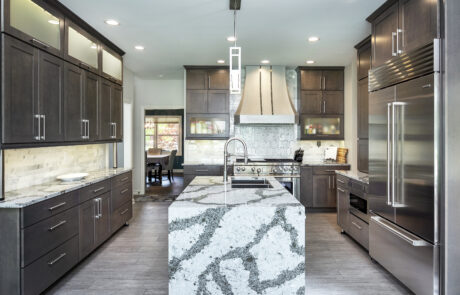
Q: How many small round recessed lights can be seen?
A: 7